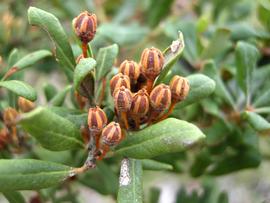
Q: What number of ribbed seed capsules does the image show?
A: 10